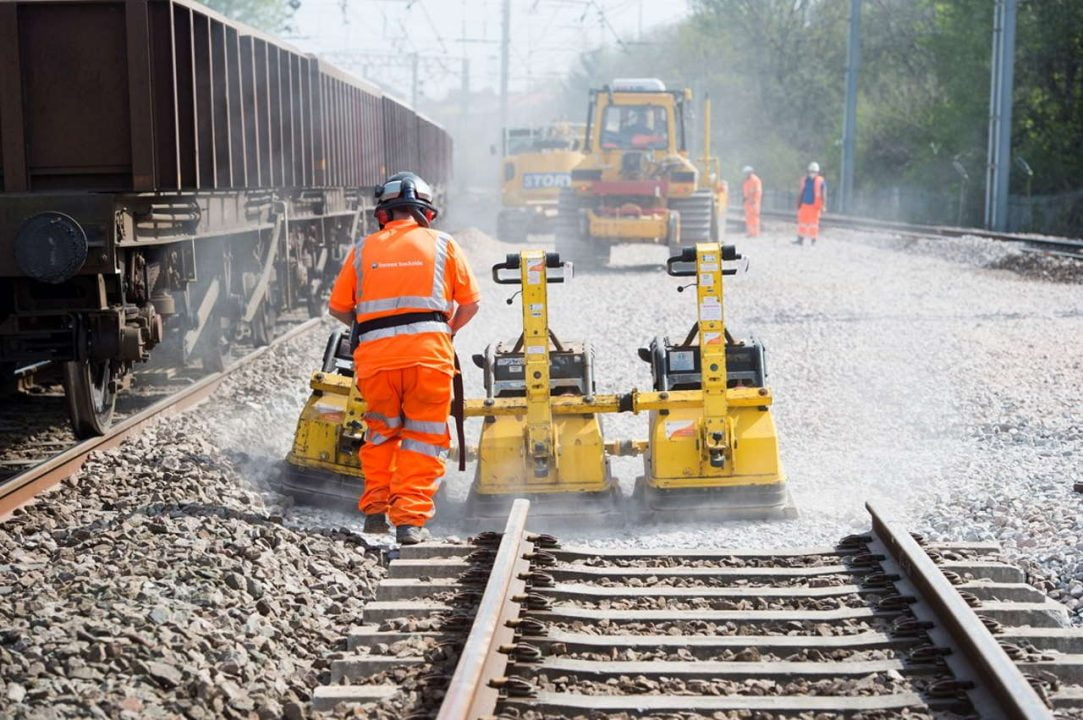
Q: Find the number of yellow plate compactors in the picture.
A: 3